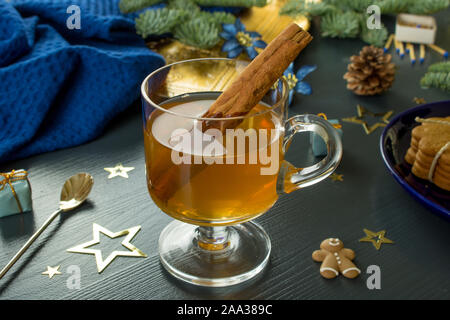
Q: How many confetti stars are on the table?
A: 7